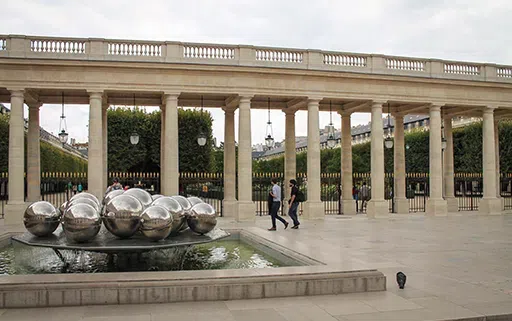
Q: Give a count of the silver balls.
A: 14